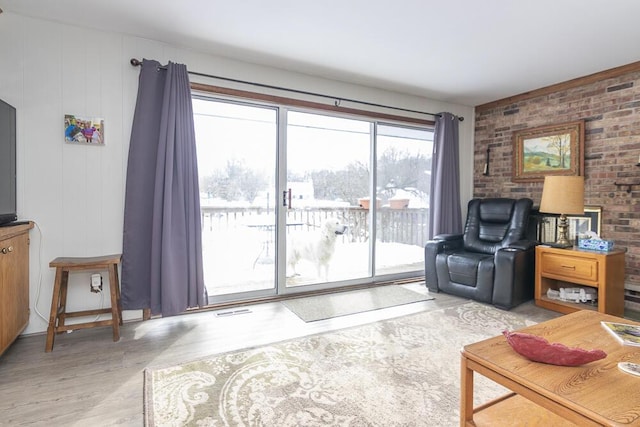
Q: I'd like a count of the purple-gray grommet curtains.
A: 2